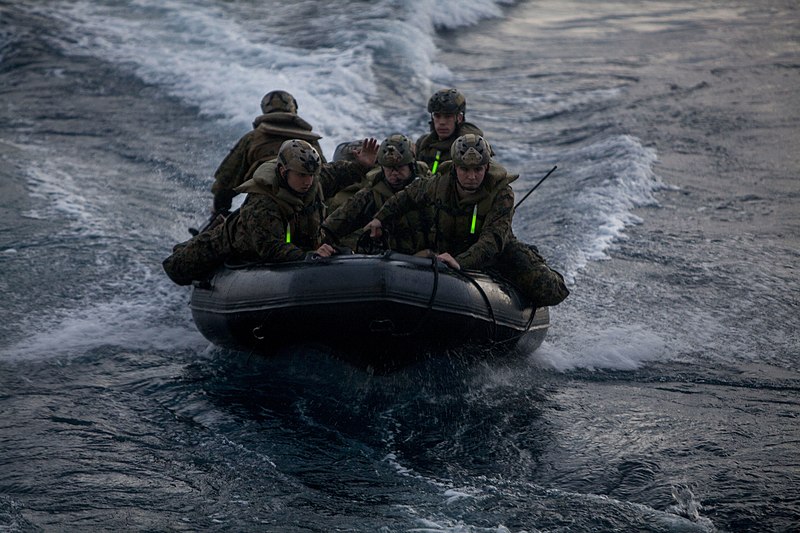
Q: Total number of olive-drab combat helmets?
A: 5